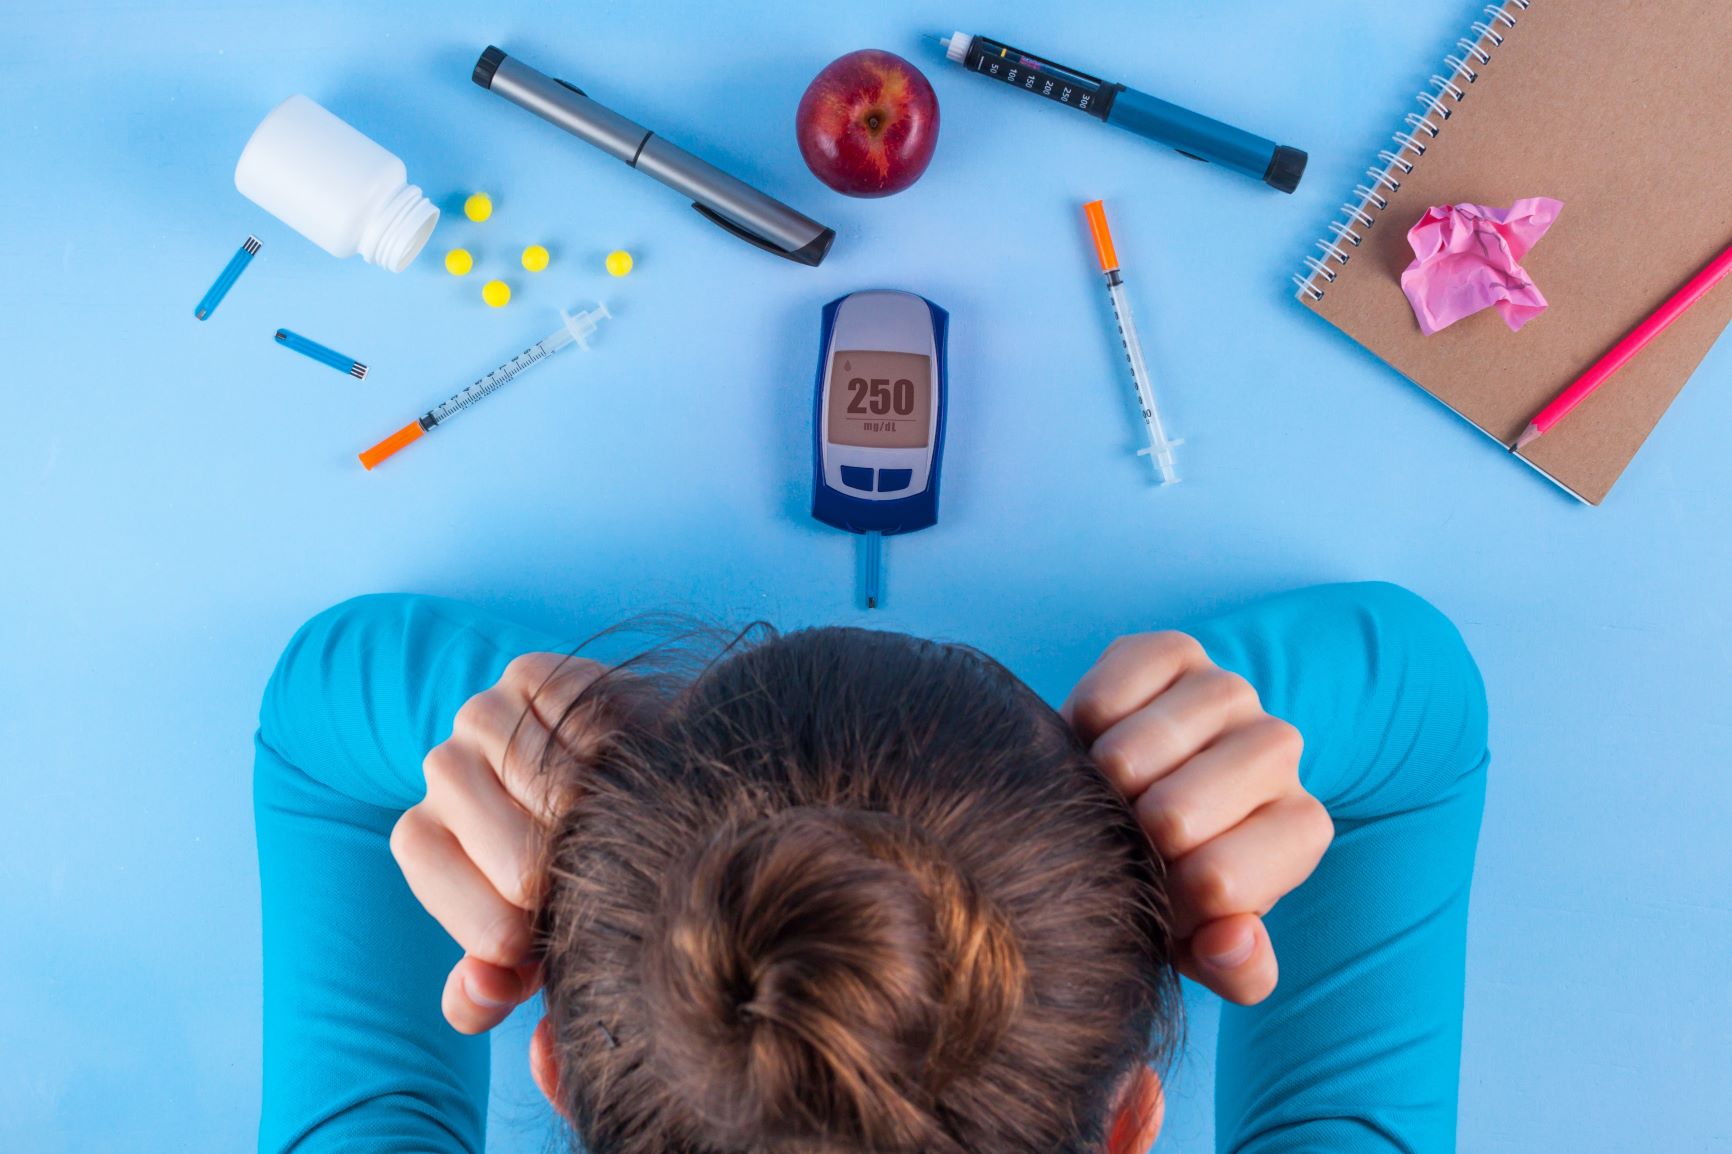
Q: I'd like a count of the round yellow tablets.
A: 5